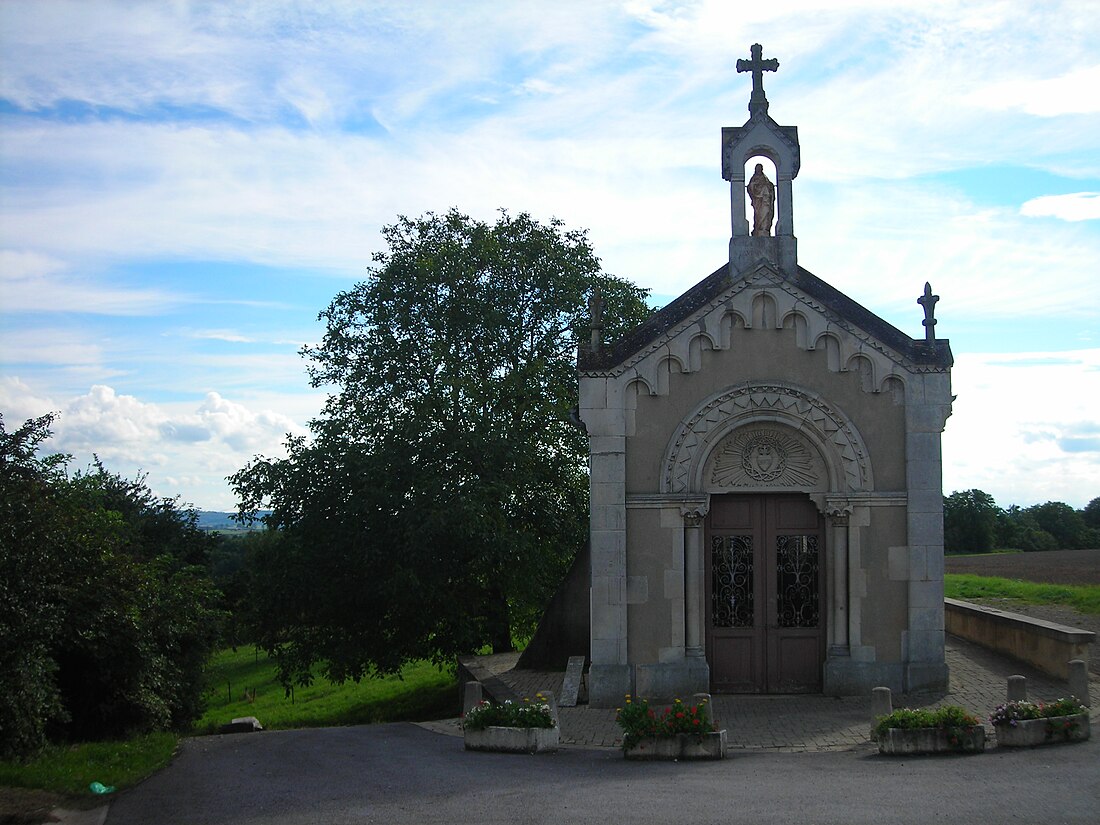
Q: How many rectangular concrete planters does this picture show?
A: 4